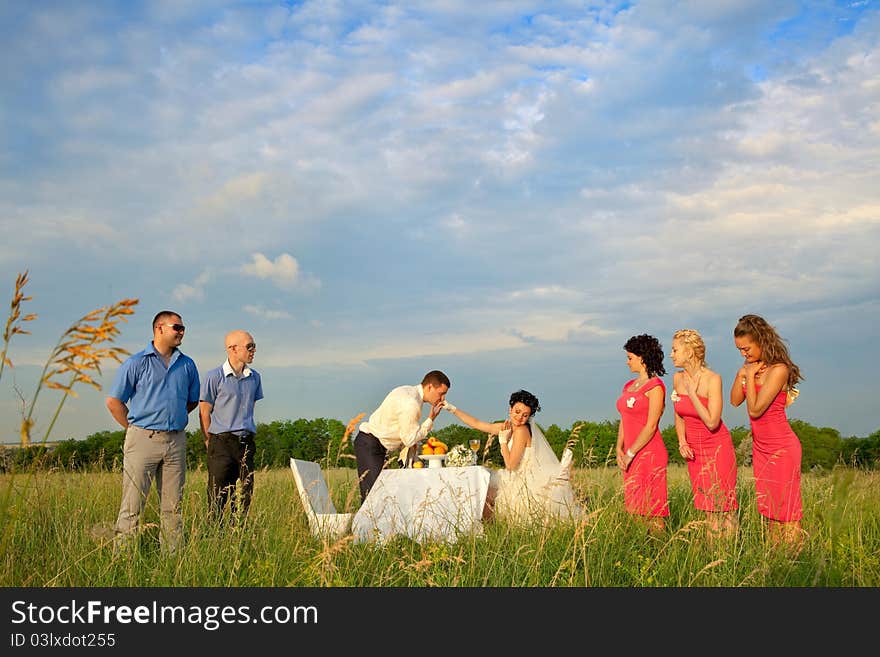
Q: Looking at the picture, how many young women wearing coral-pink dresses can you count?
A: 3